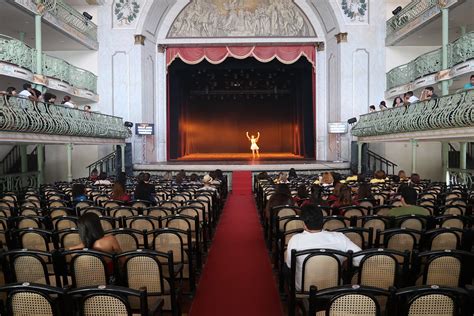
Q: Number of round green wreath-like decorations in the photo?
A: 2